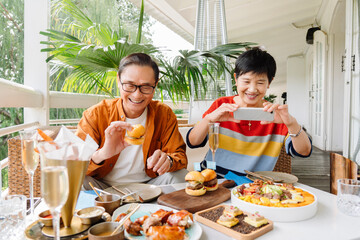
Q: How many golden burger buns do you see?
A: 3